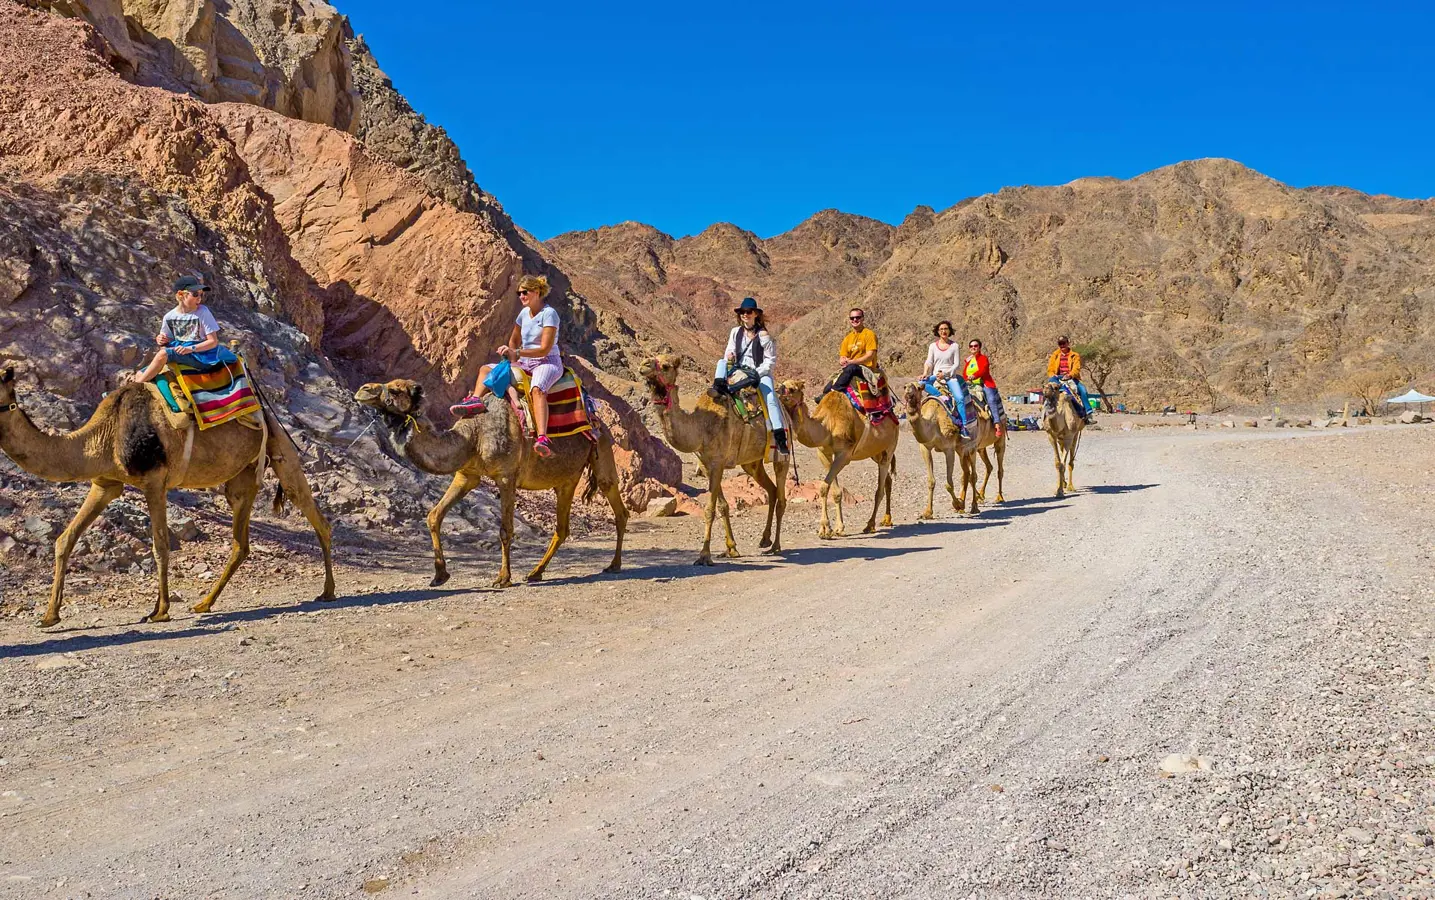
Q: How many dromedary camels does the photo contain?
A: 7